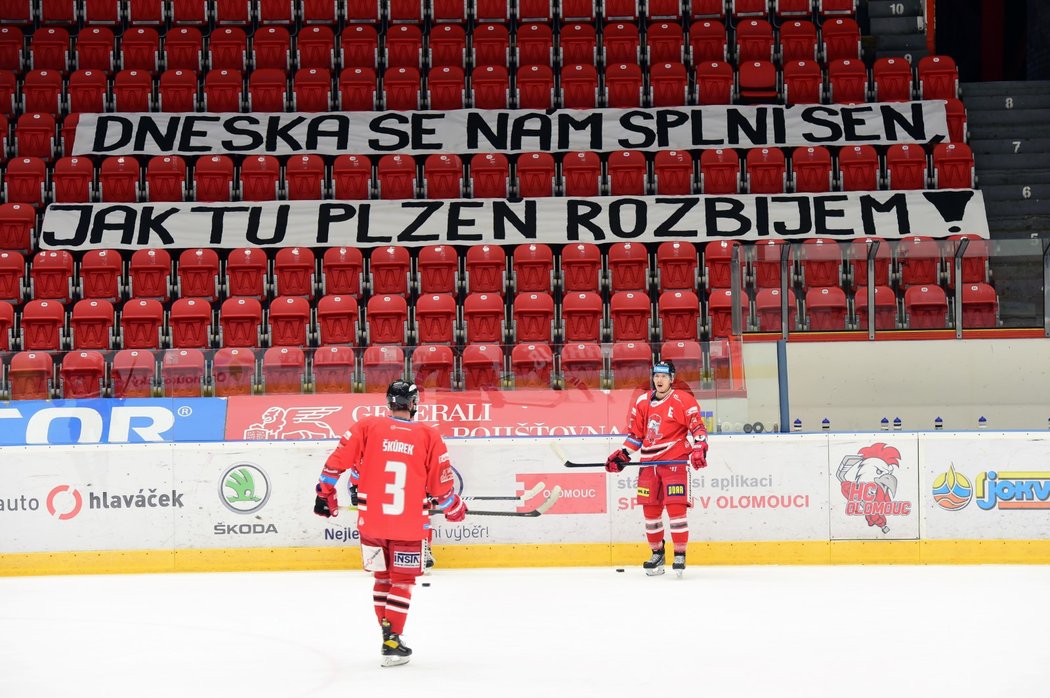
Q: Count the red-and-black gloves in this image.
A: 4